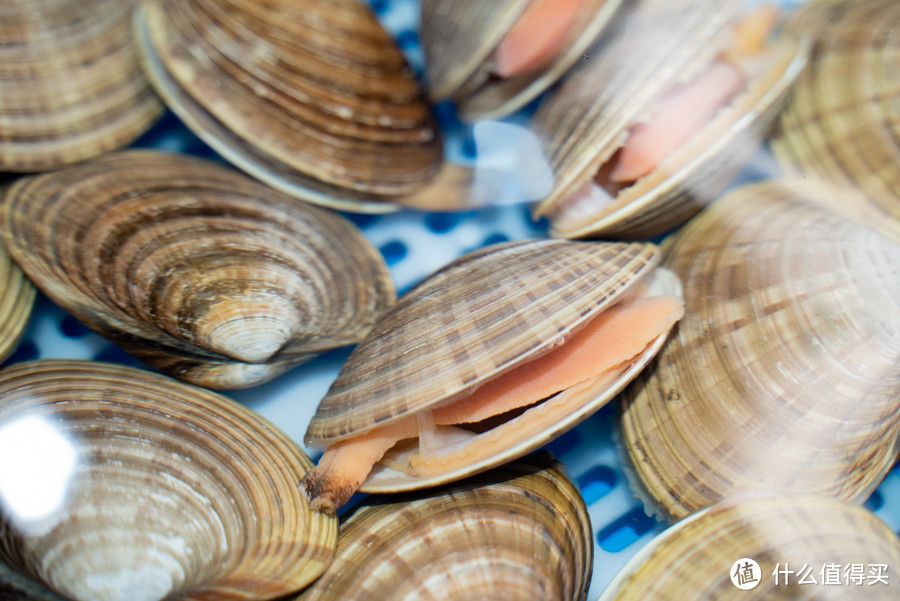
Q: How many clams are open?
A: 3